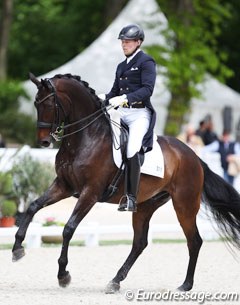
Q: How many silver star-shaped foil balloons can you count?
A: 0